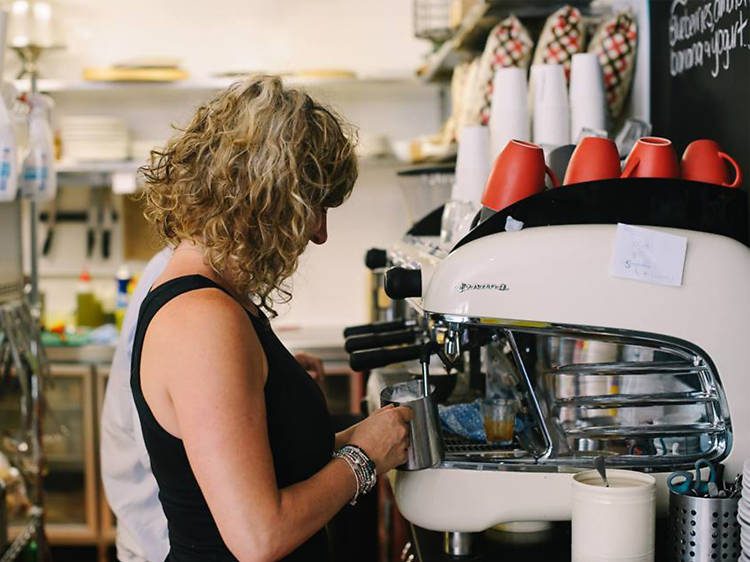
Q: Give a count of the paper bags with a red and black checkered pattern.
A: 3